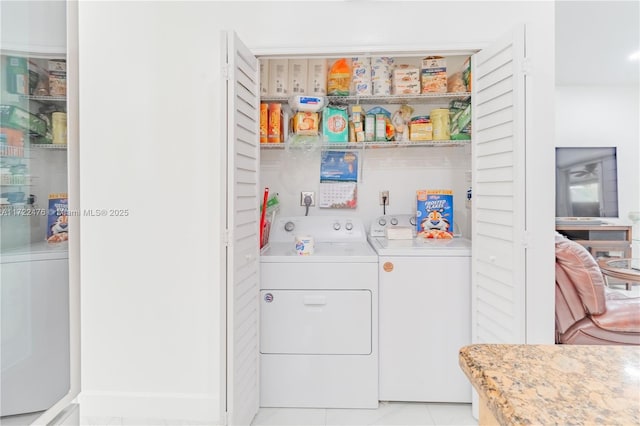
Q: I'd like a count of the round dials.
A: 6